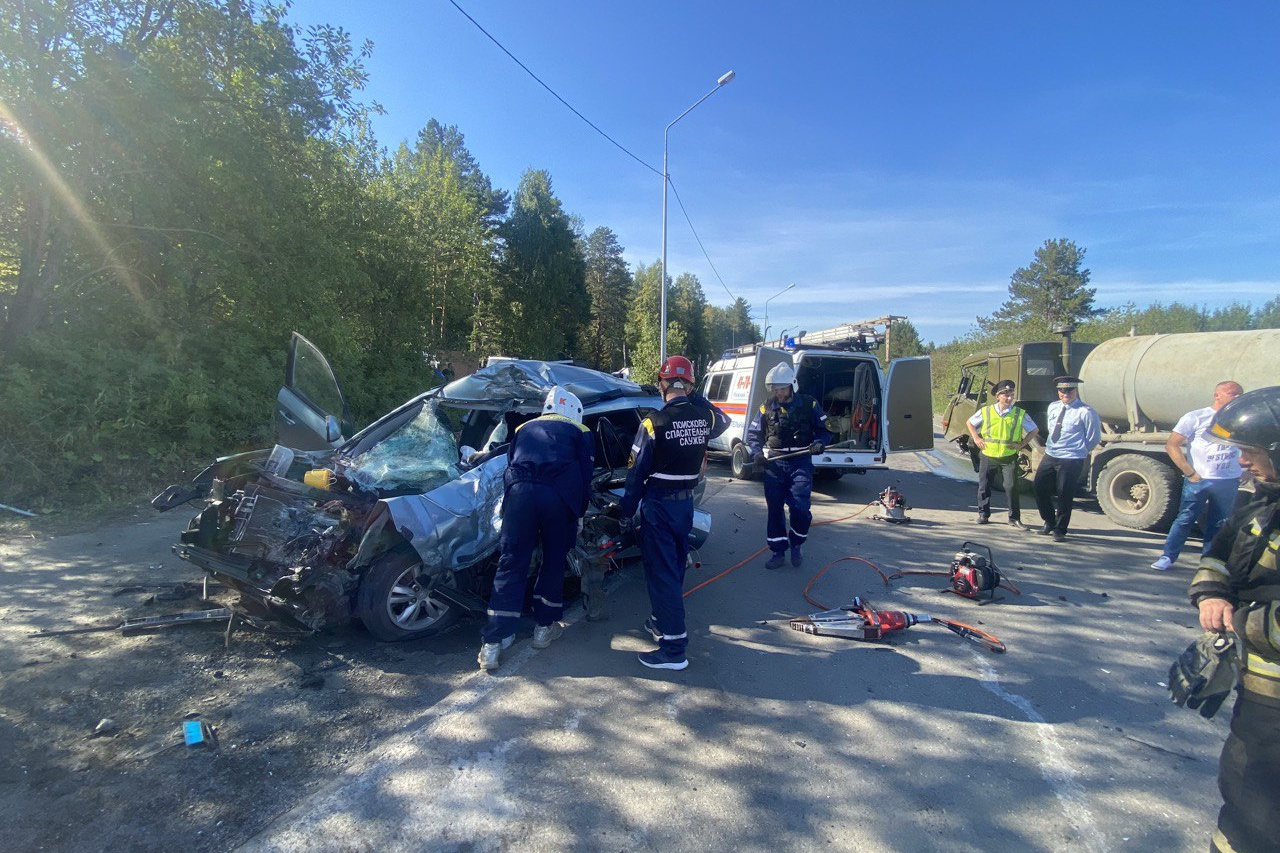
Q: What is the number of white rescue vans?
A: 1